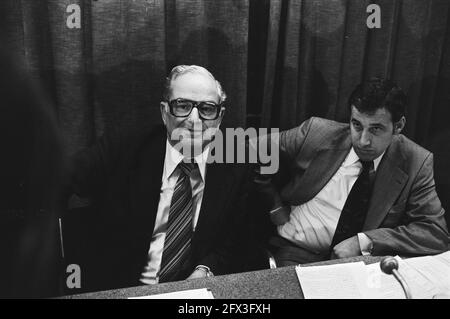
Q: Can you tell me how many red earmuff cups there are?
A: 0